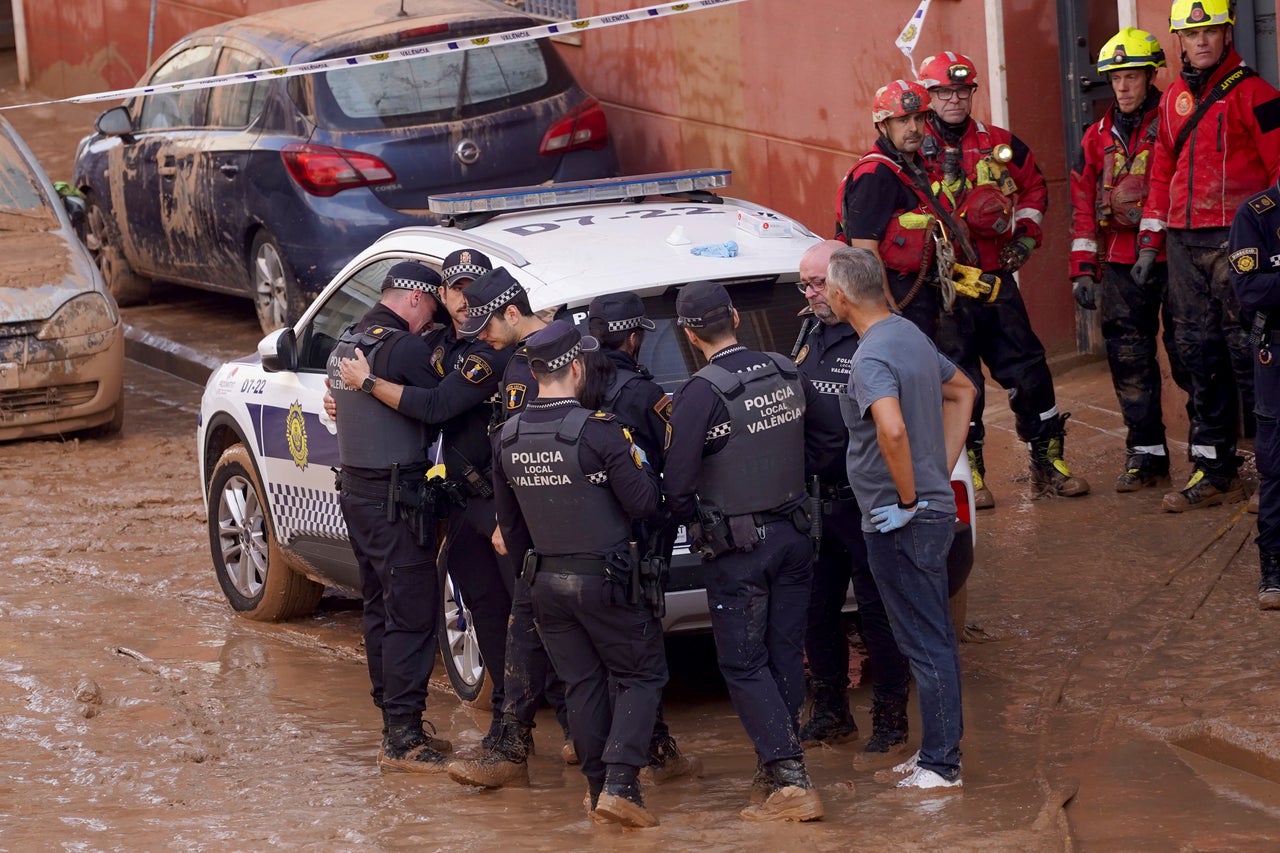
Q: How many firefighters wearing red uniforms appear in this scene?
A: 4